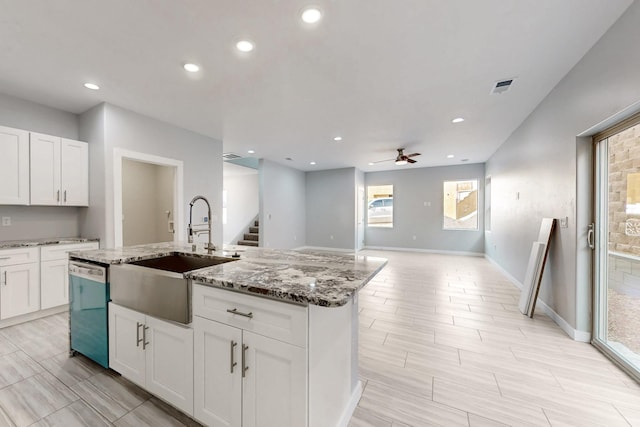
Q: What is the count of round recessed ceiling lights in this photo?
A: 10